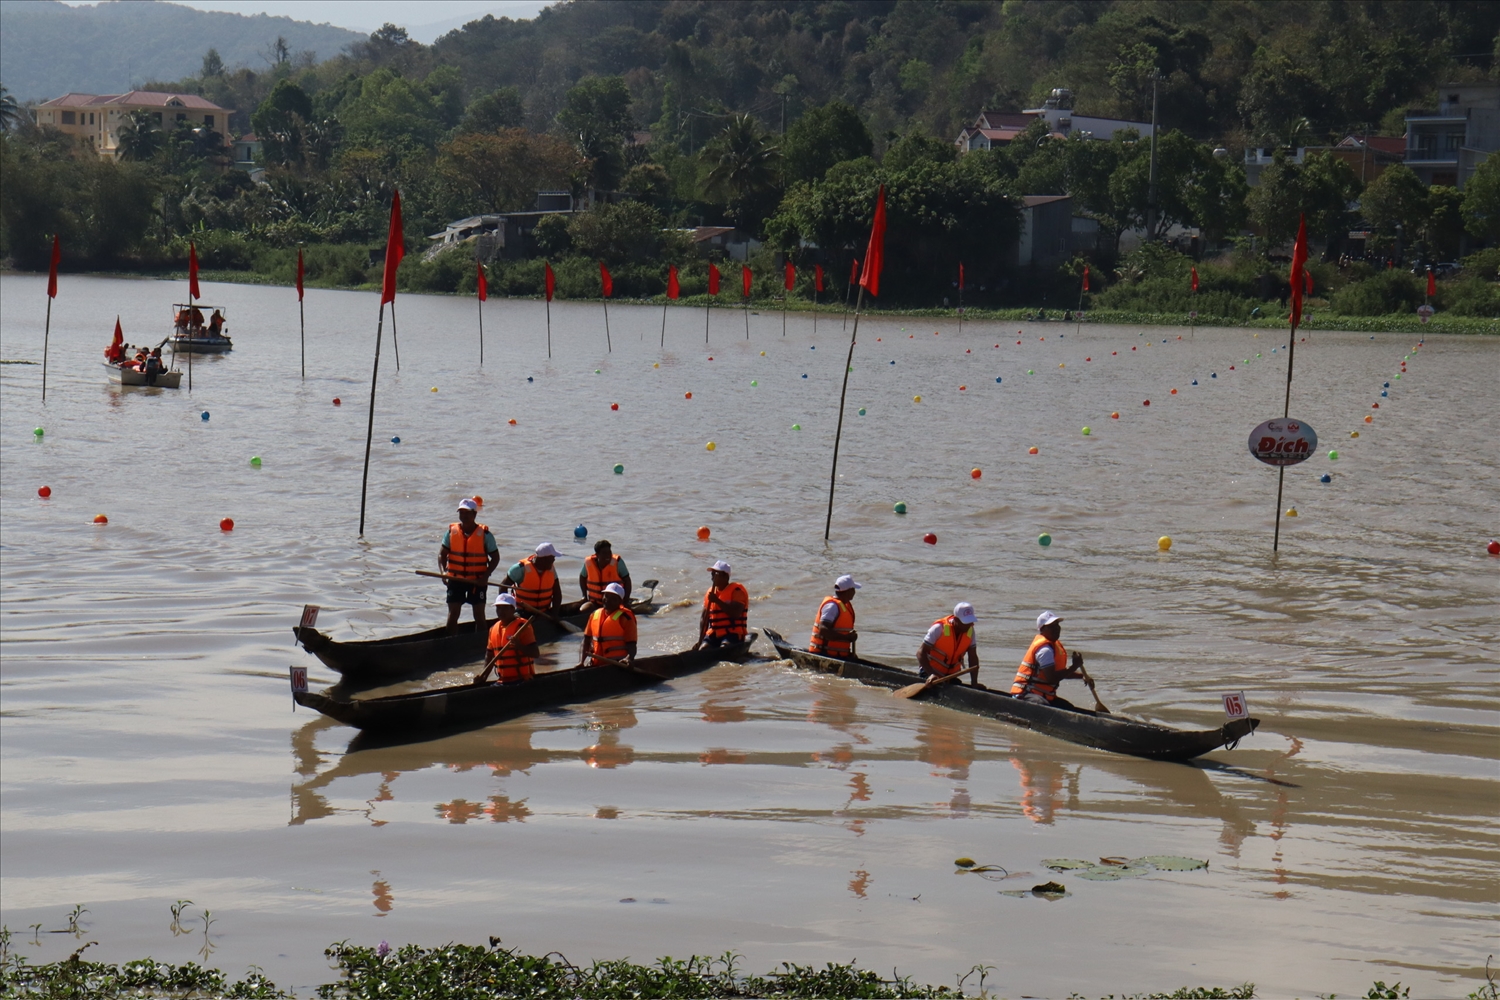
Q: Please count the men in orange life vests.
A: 9